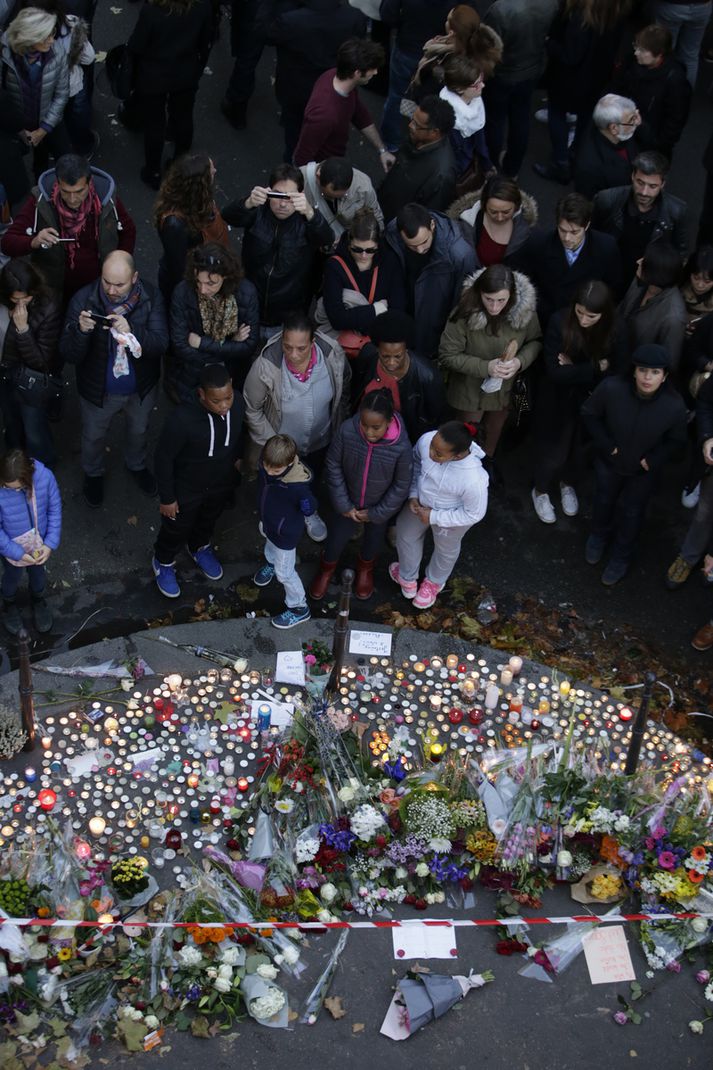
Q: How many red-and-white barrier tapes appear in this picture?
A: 1